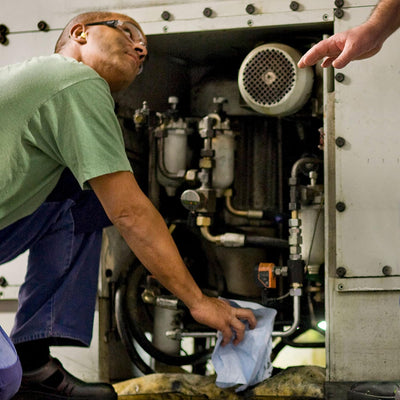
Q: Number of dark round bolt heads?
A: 15